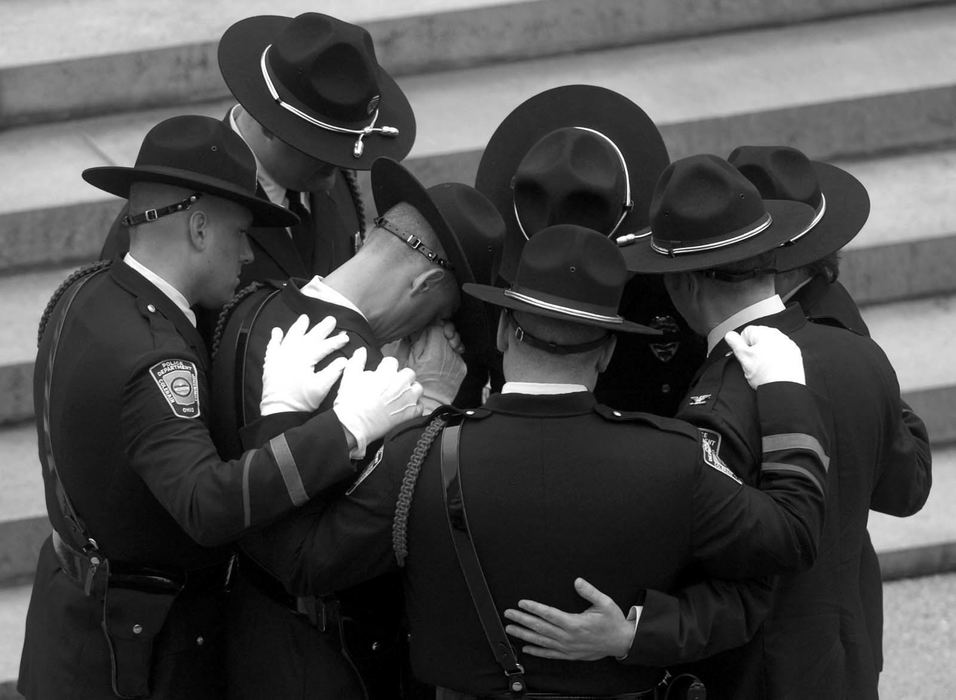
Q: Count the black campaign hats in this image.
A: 7